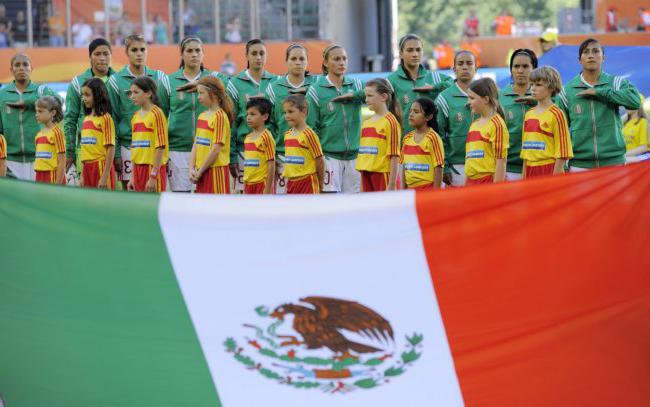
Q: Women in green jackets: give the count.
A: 11